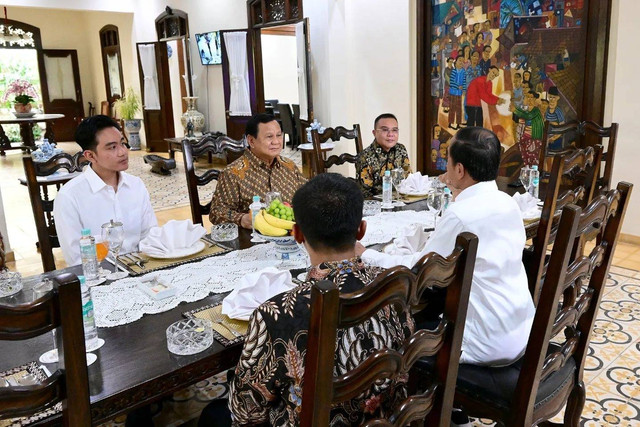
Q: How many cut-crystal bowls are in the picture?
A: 4